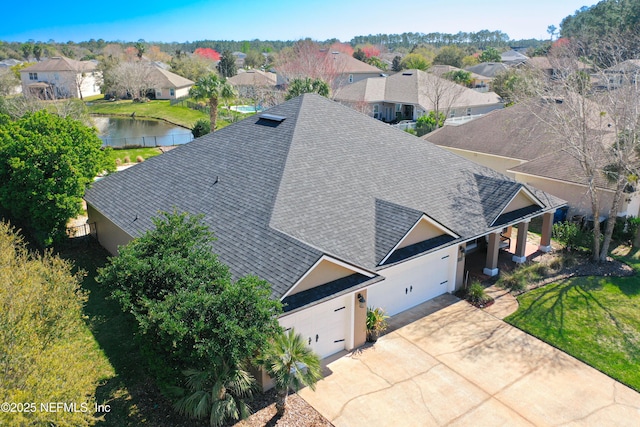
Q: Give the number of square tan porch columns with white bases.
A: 3